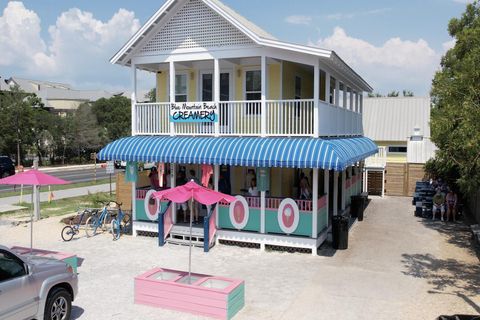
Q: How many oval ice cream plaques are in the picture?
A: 3